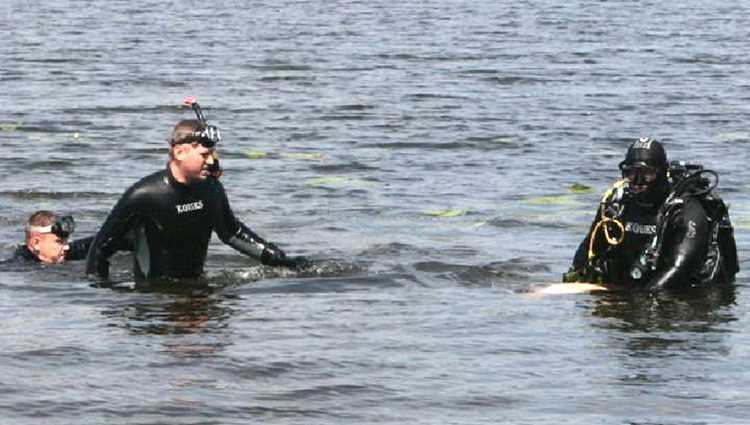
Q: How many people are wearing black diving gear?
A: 3